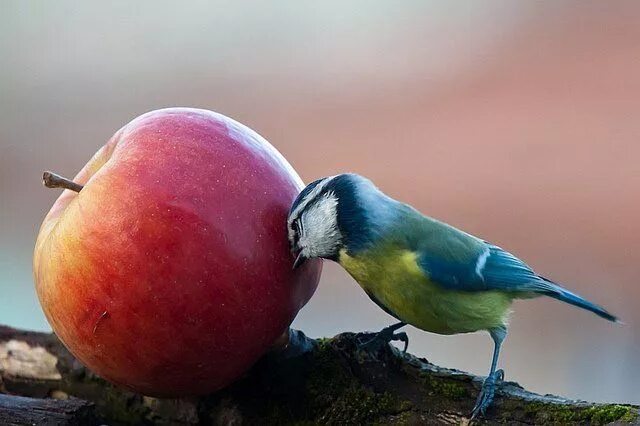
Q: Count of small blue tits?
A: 1